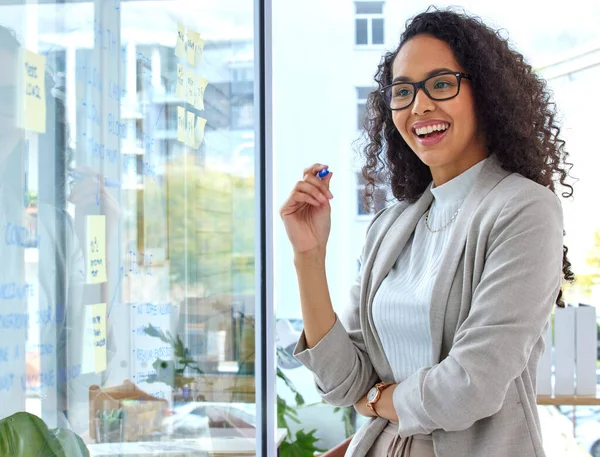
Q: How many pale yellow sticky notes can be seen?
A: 12